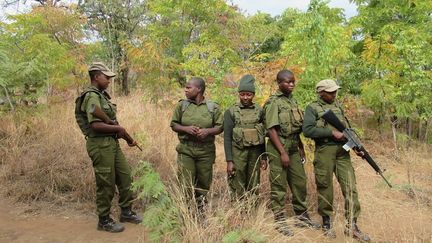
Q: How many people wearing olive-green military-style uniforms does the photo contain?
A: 5